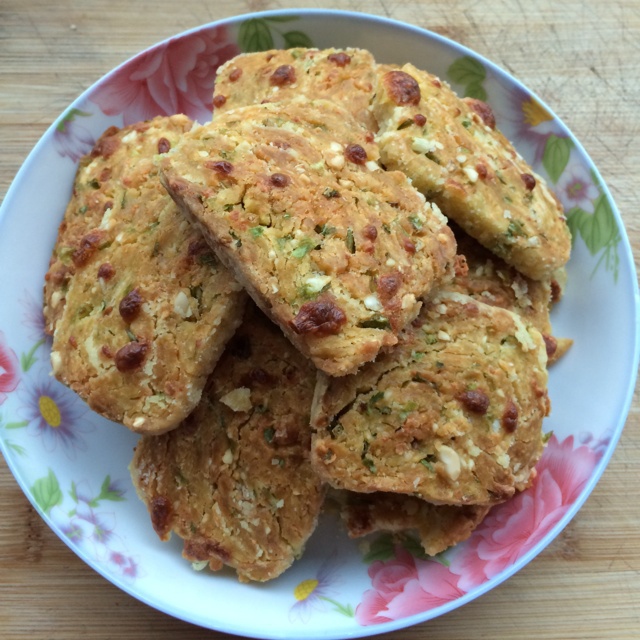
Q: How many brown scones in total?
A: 8